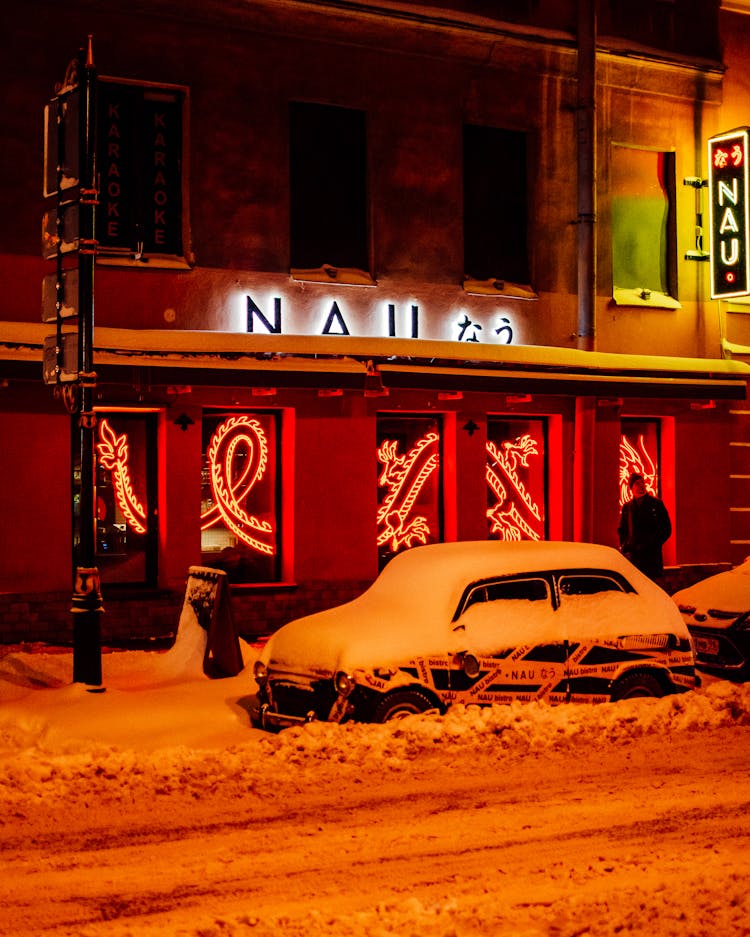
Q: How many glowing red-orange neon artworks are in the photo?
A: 5